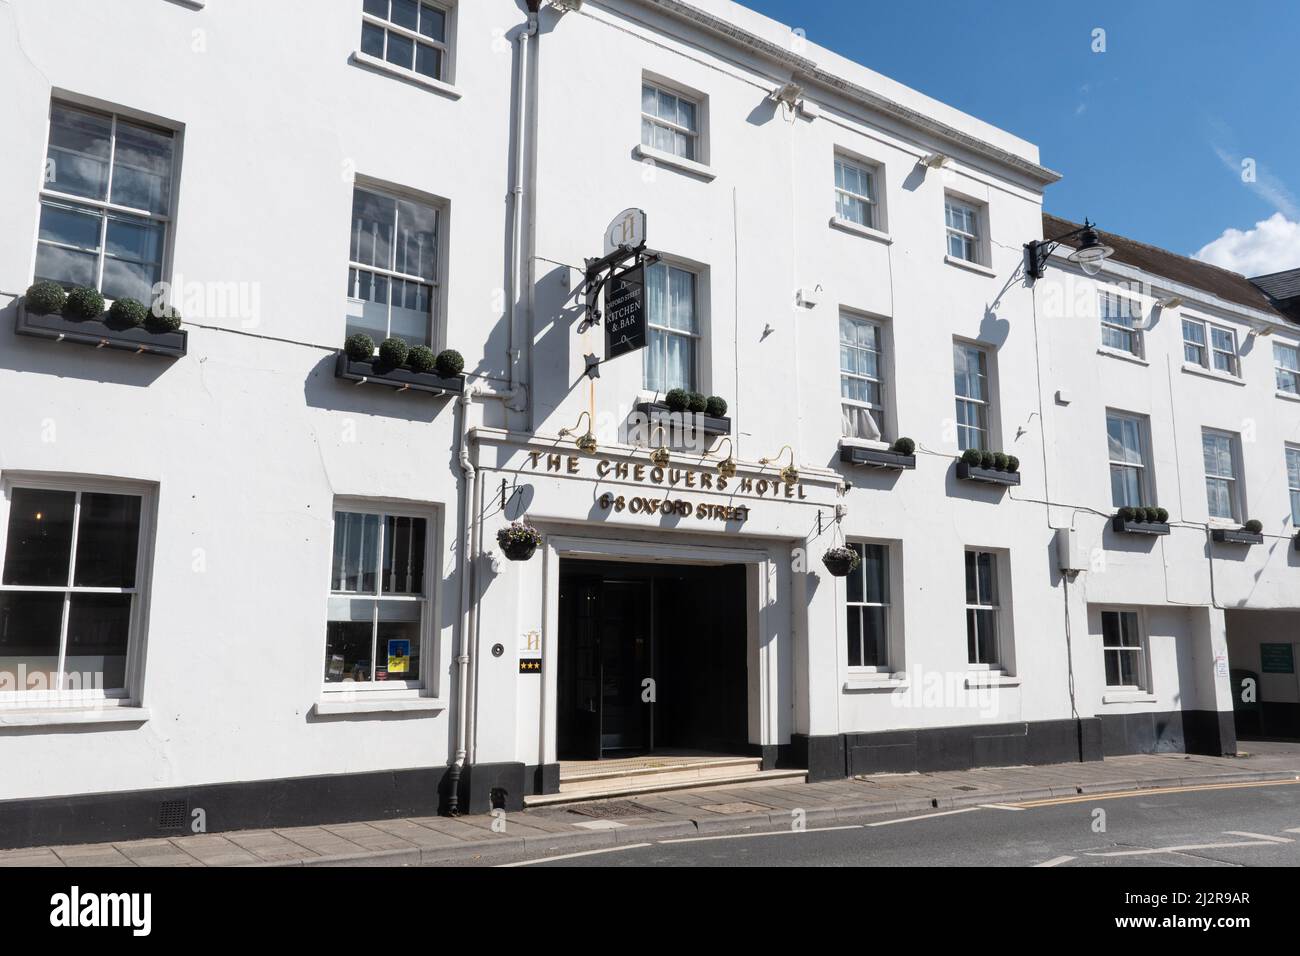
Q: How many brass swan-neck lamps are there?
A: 4